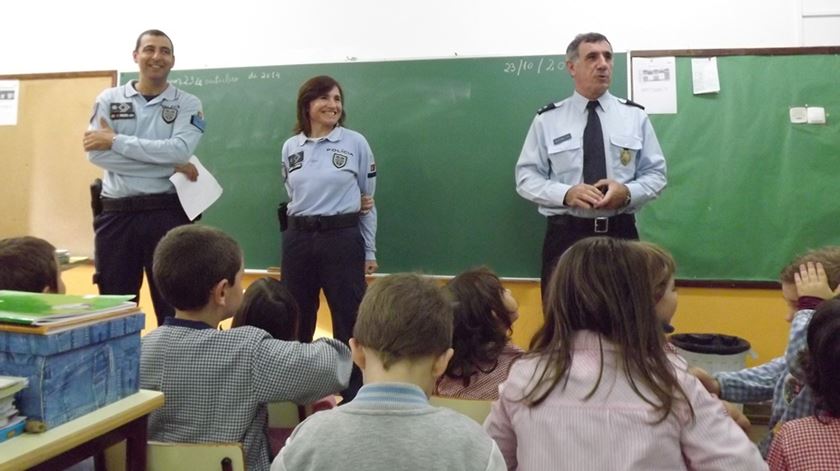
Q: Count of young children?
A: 9